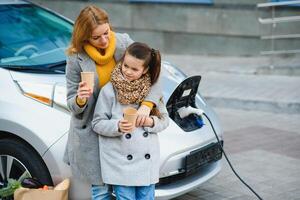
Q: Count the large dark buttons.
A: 4